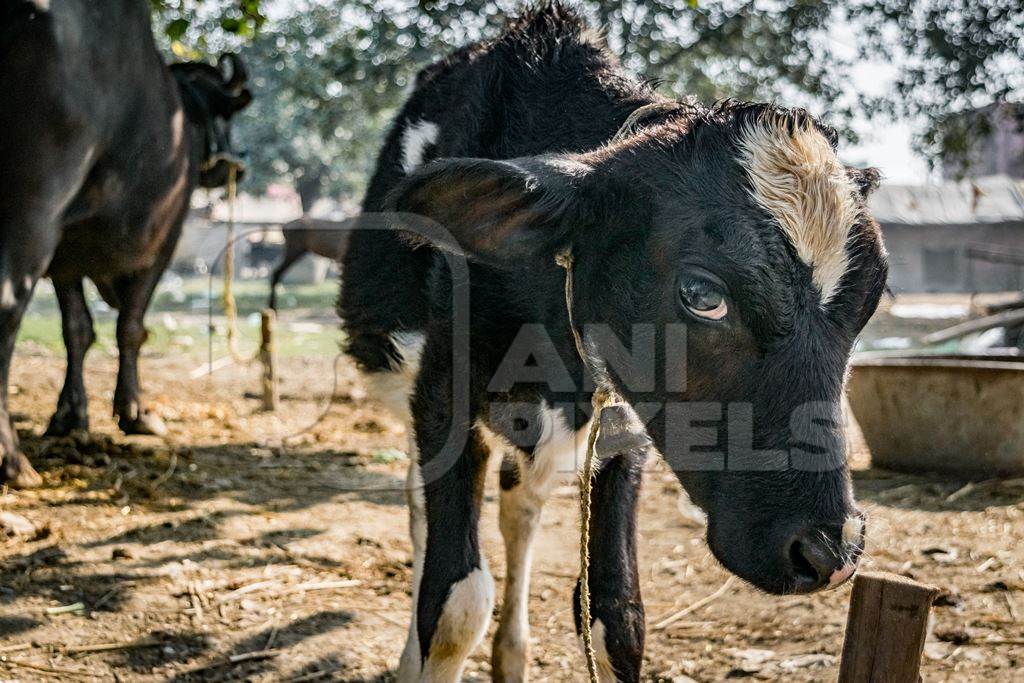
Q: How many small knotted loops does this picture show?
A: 2